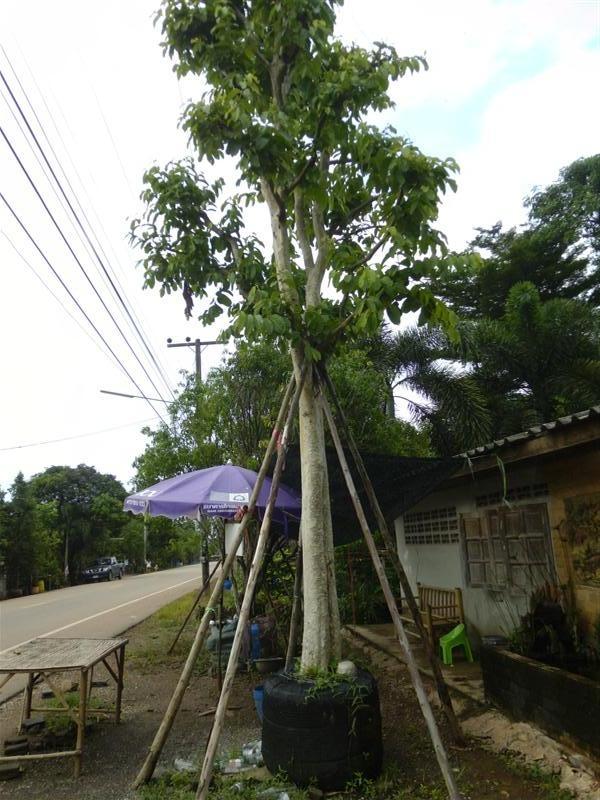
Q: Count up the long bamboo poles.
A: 4